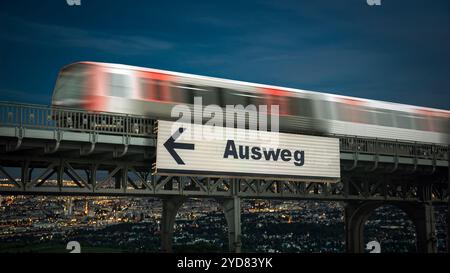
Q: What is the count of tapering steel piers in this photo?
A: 4